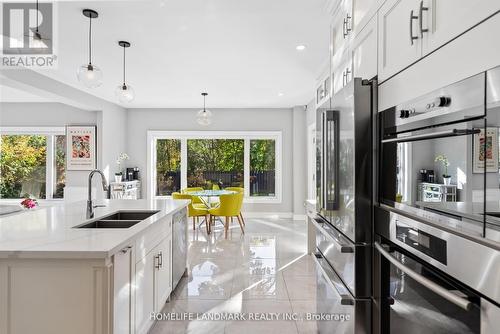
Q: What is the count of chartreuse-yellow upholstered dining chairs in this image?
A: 4